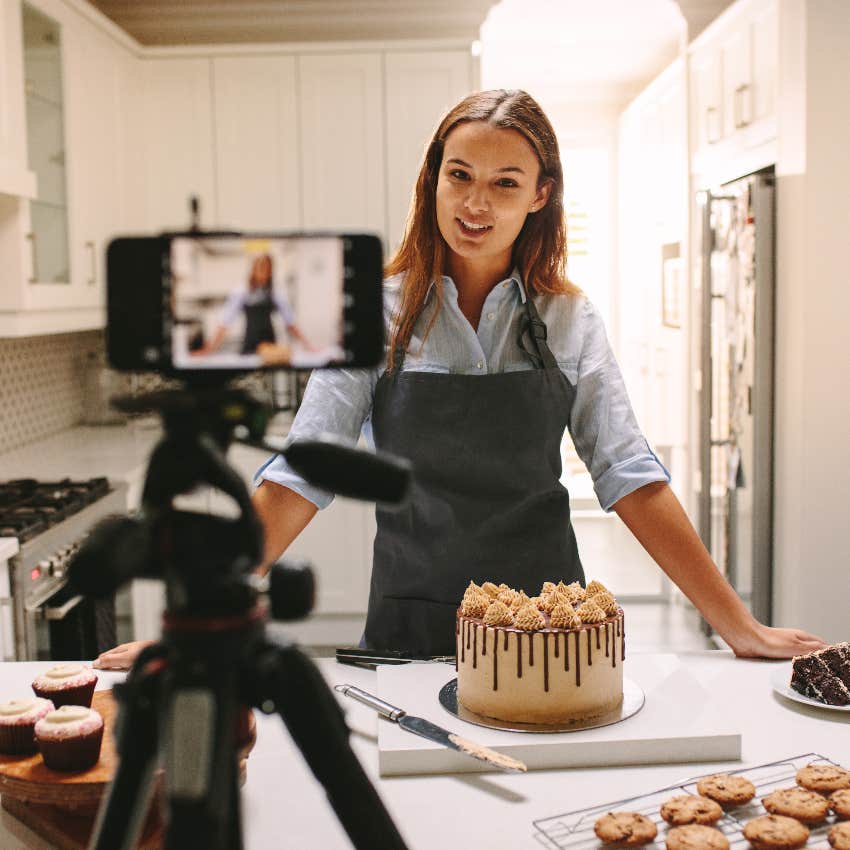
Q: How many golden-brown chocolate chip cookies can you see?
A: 9